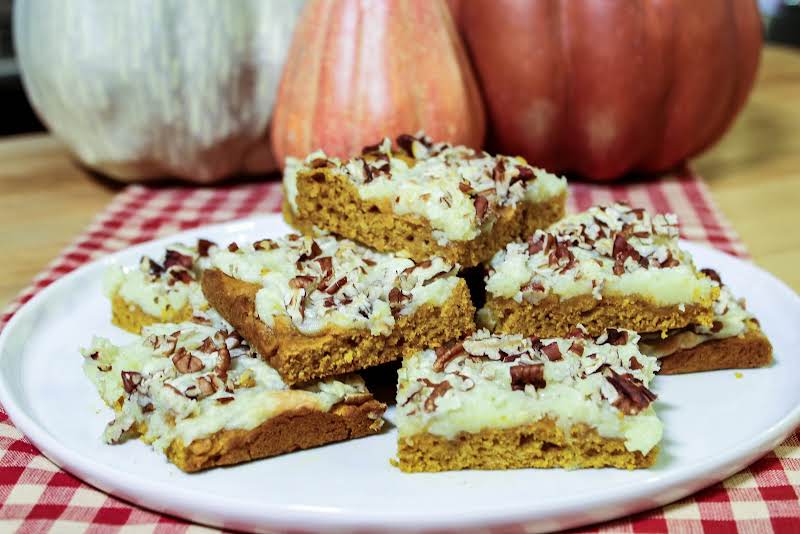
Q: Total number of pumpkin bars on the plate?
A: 7